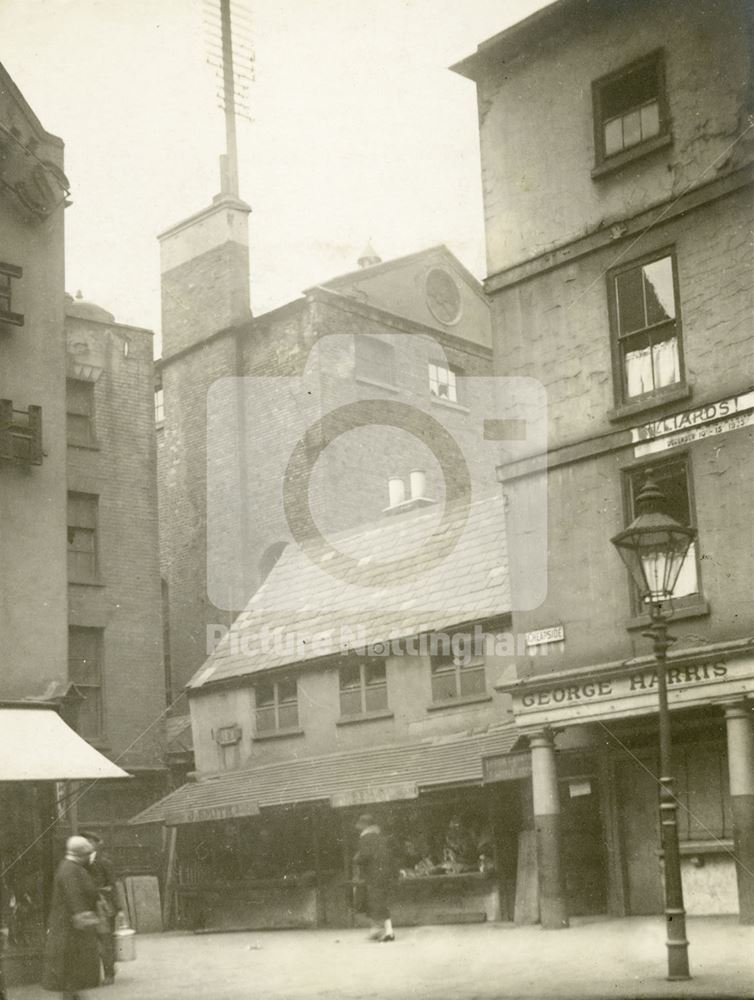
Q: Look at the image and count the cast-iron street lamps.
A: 1